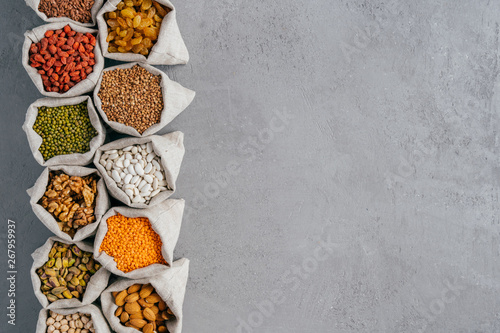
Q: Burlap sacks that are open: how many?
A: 11